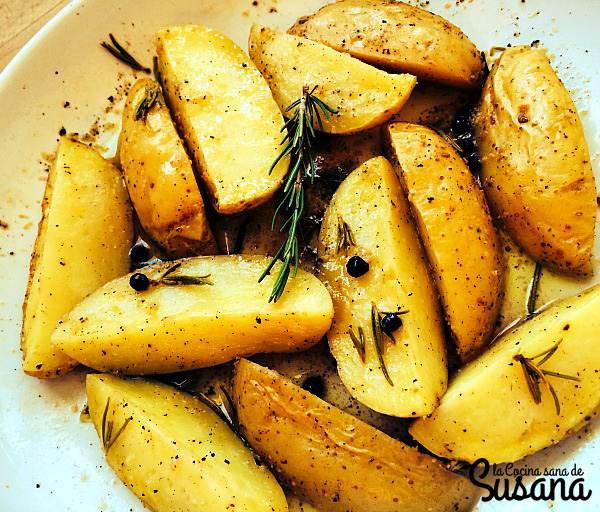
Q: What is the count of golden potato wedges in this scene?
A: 12